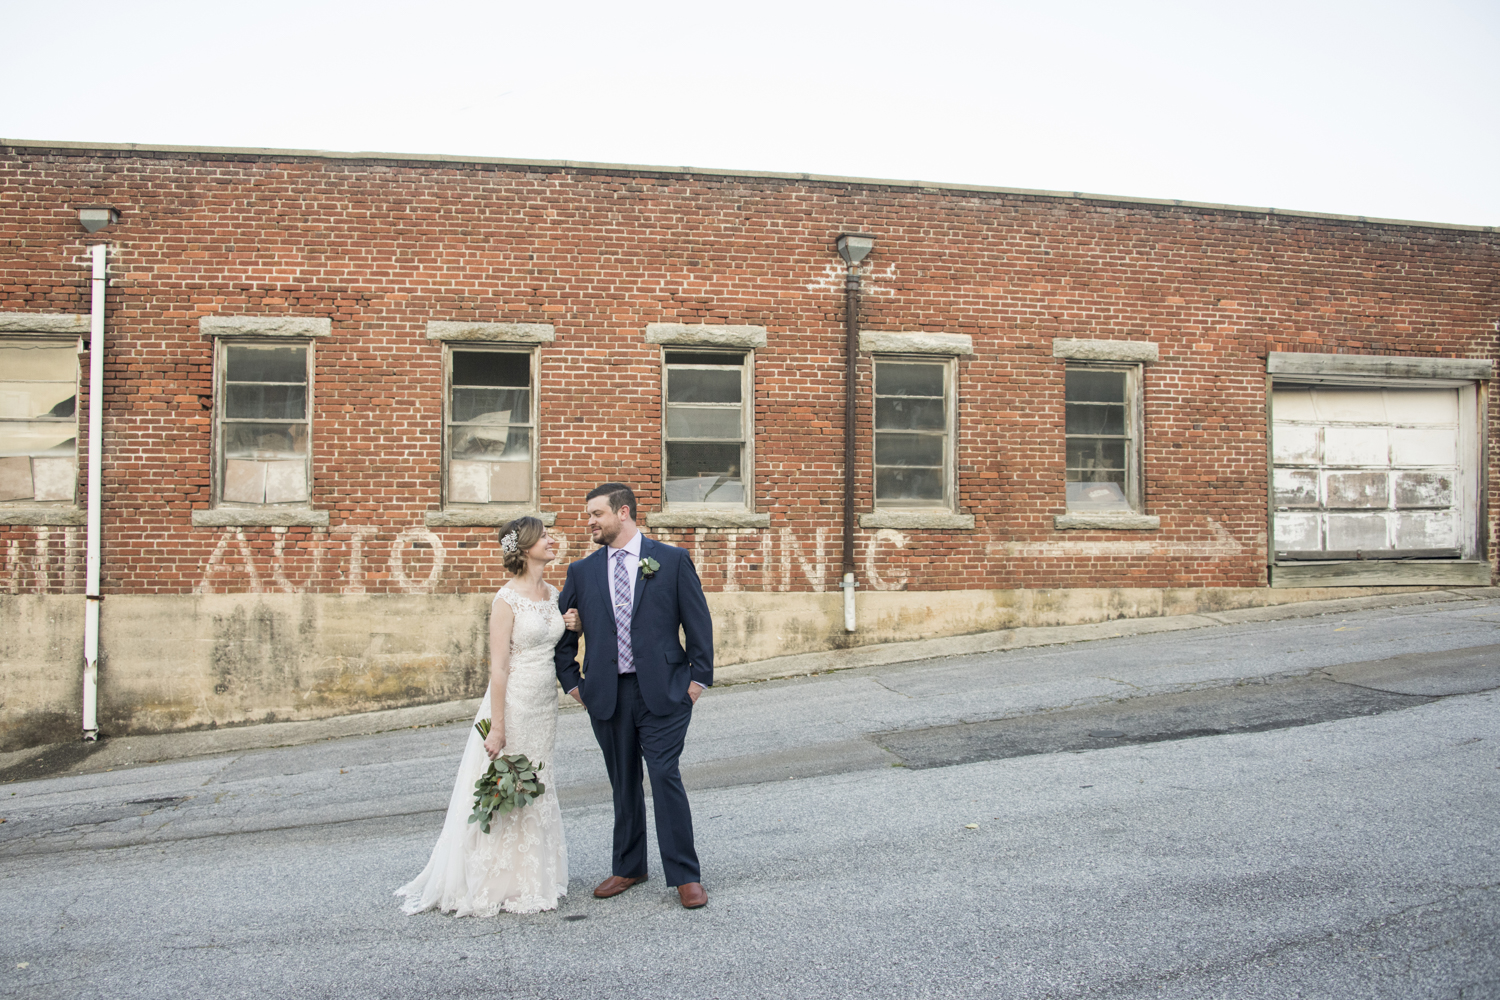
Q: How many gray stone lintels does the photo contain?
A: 6